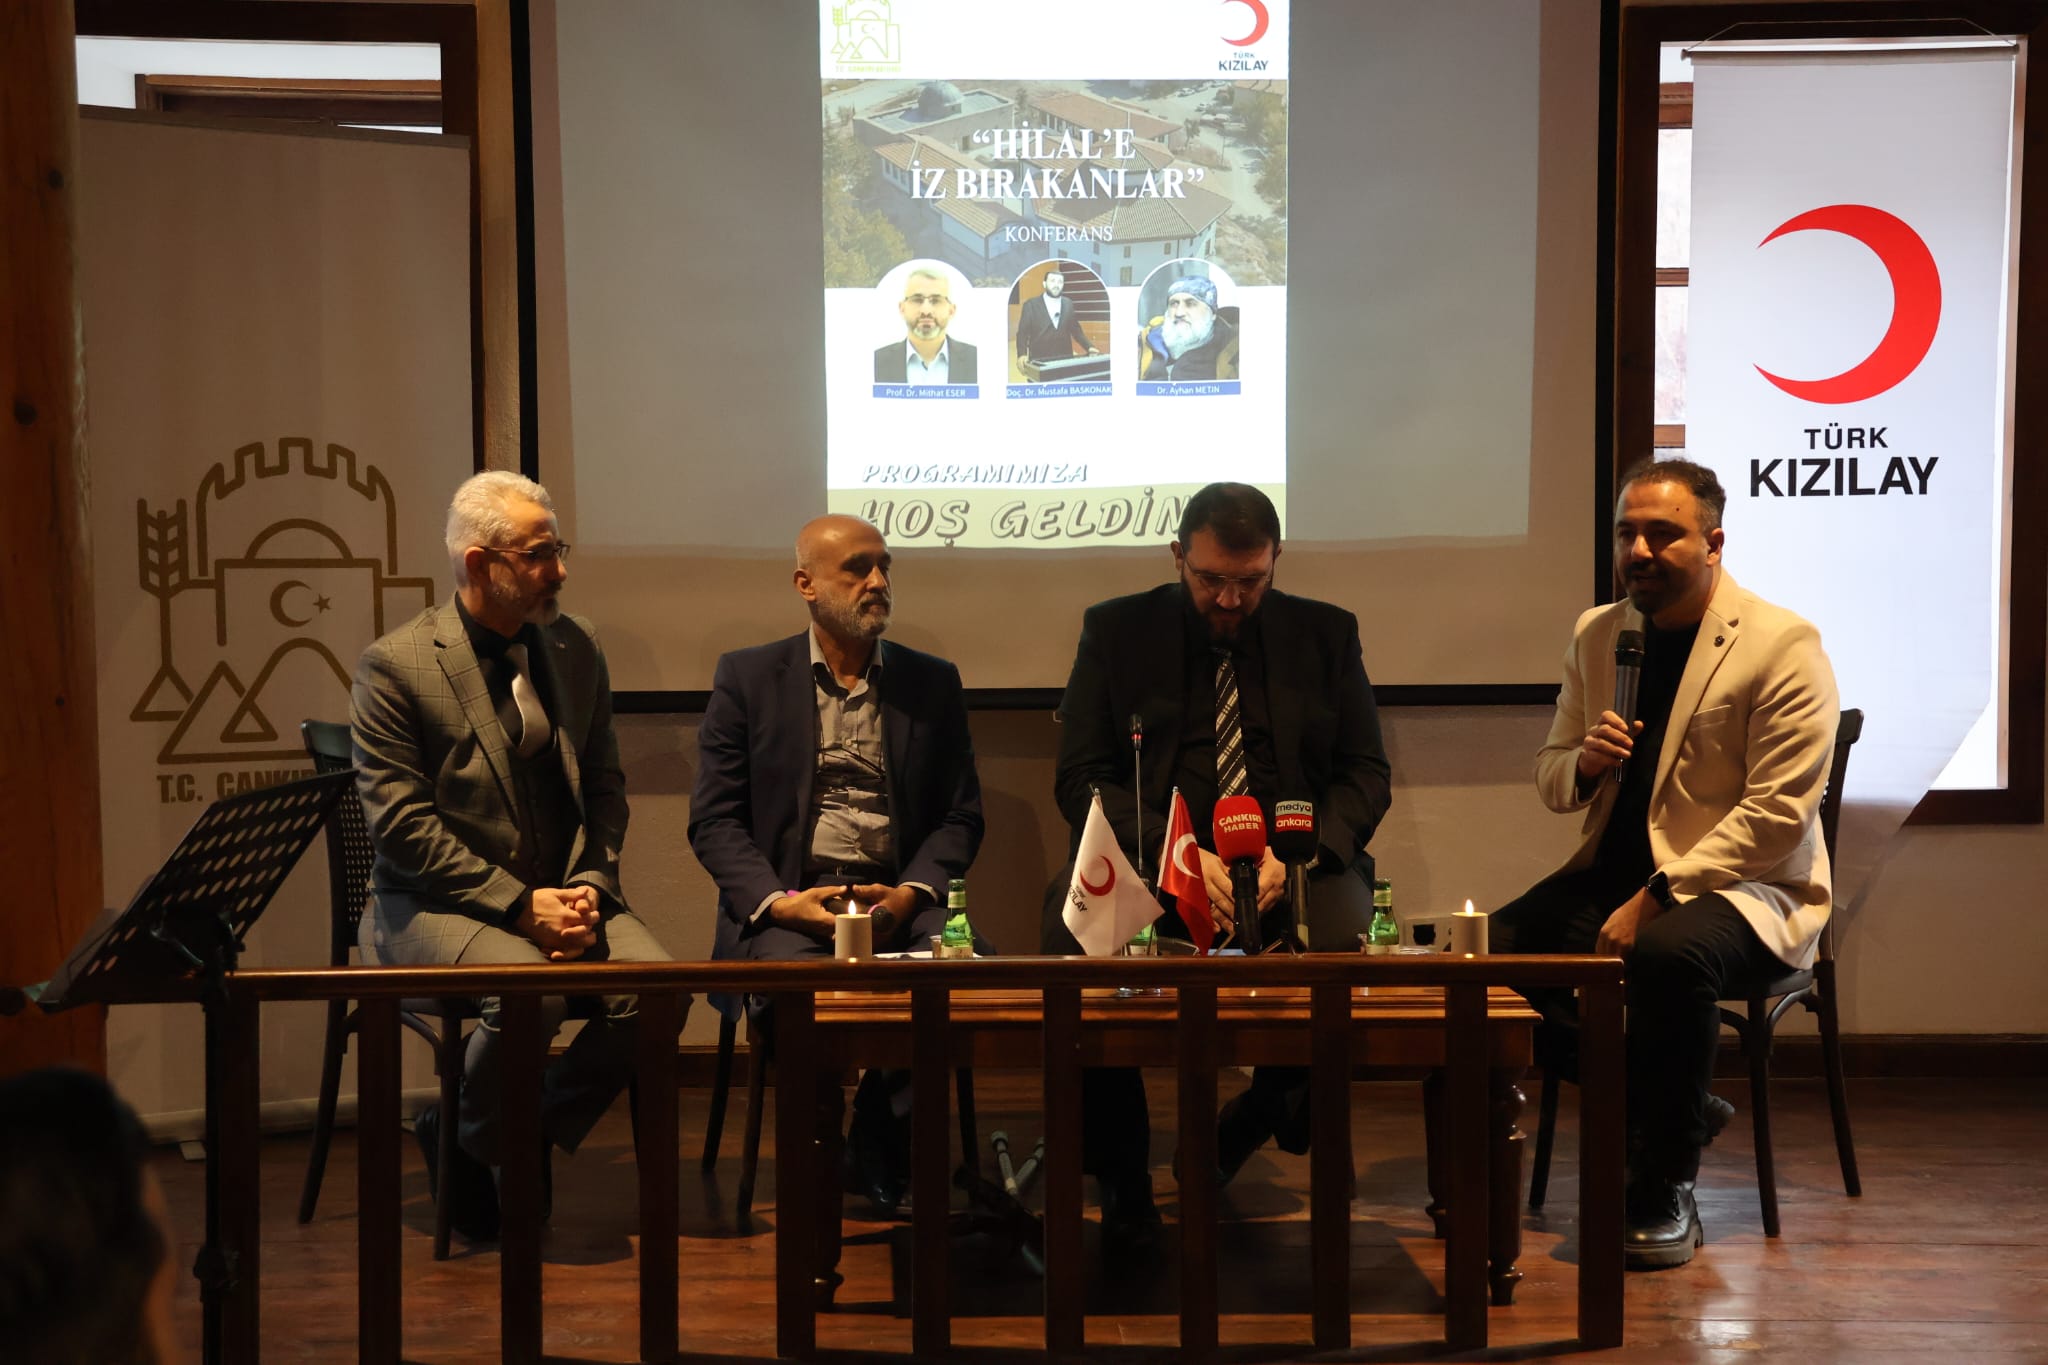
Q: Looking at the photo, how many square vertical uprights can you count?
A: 11